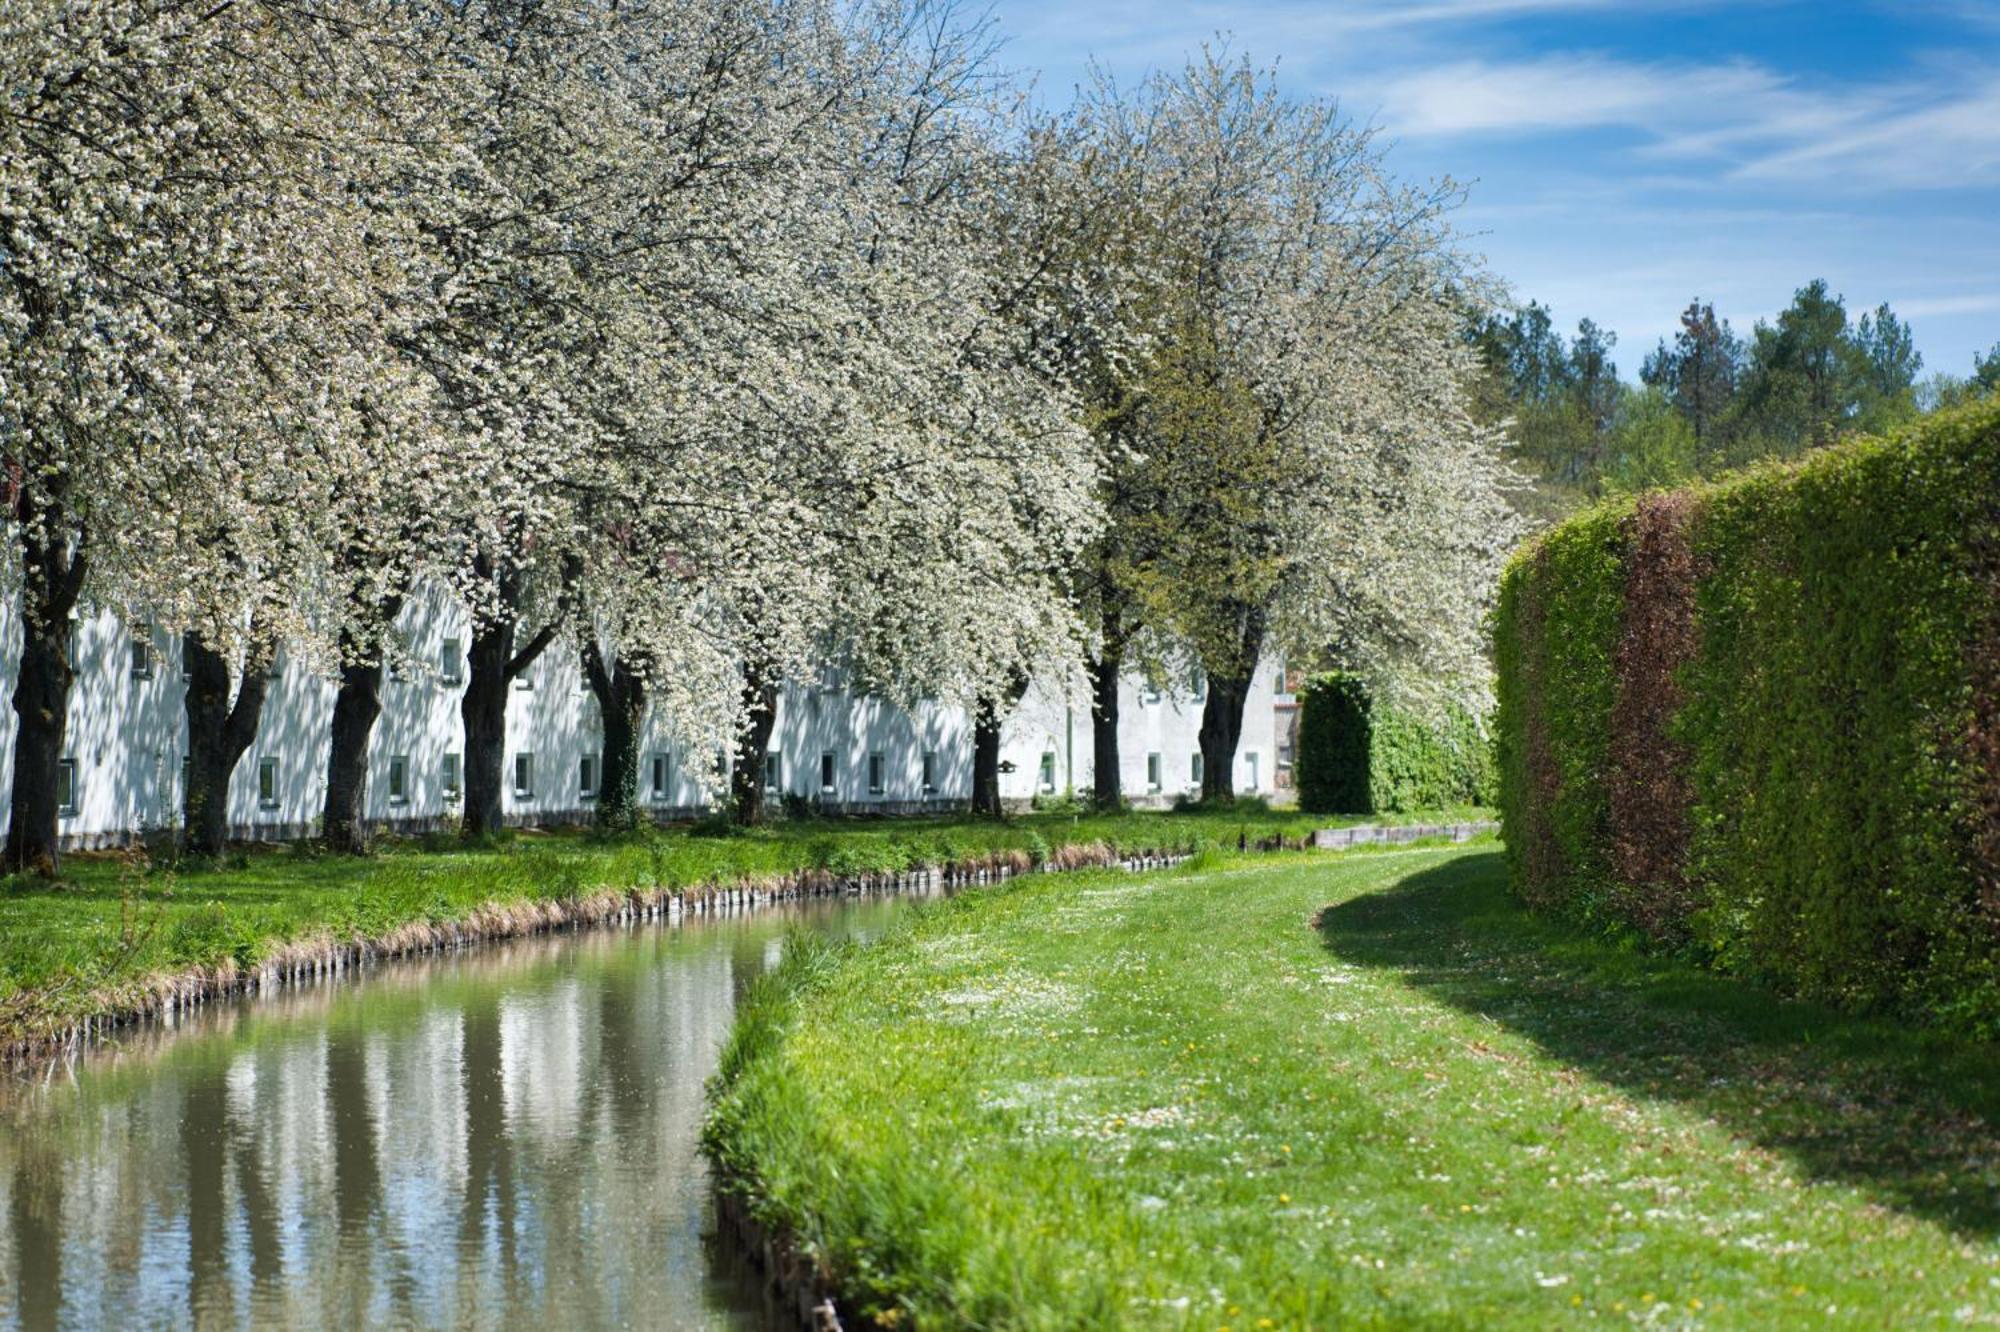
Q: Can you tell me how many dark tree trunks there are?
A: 9